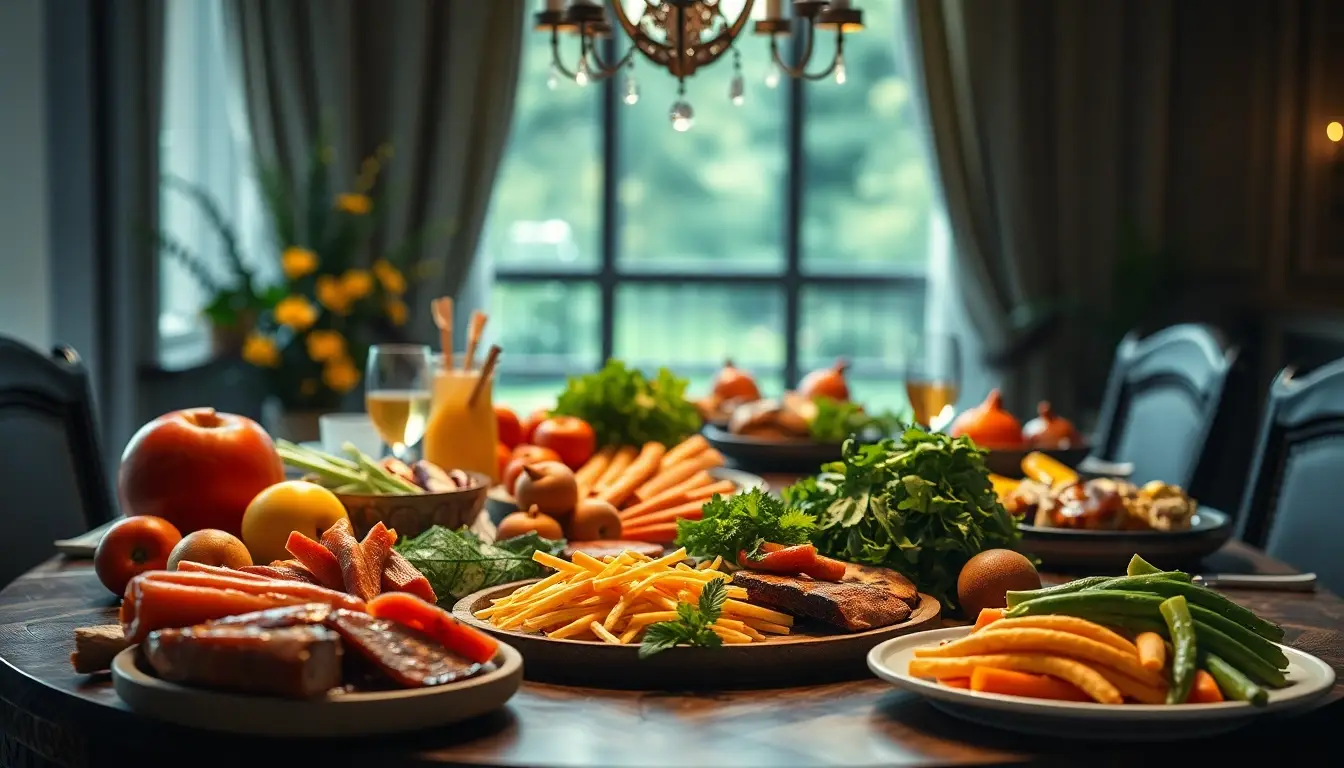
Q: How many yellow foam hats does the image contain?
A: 0